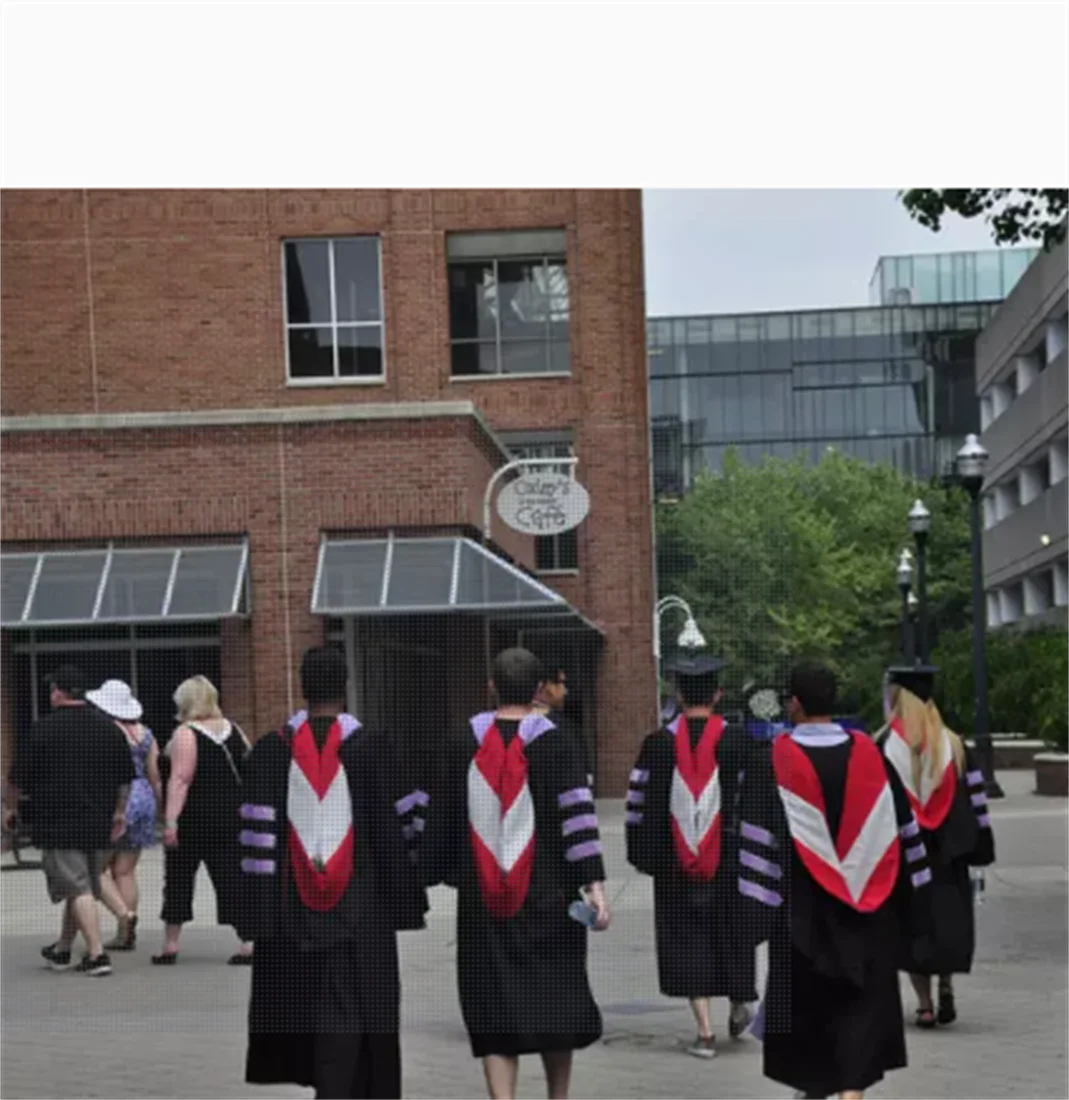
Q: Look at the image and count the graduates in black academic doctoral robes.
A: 5